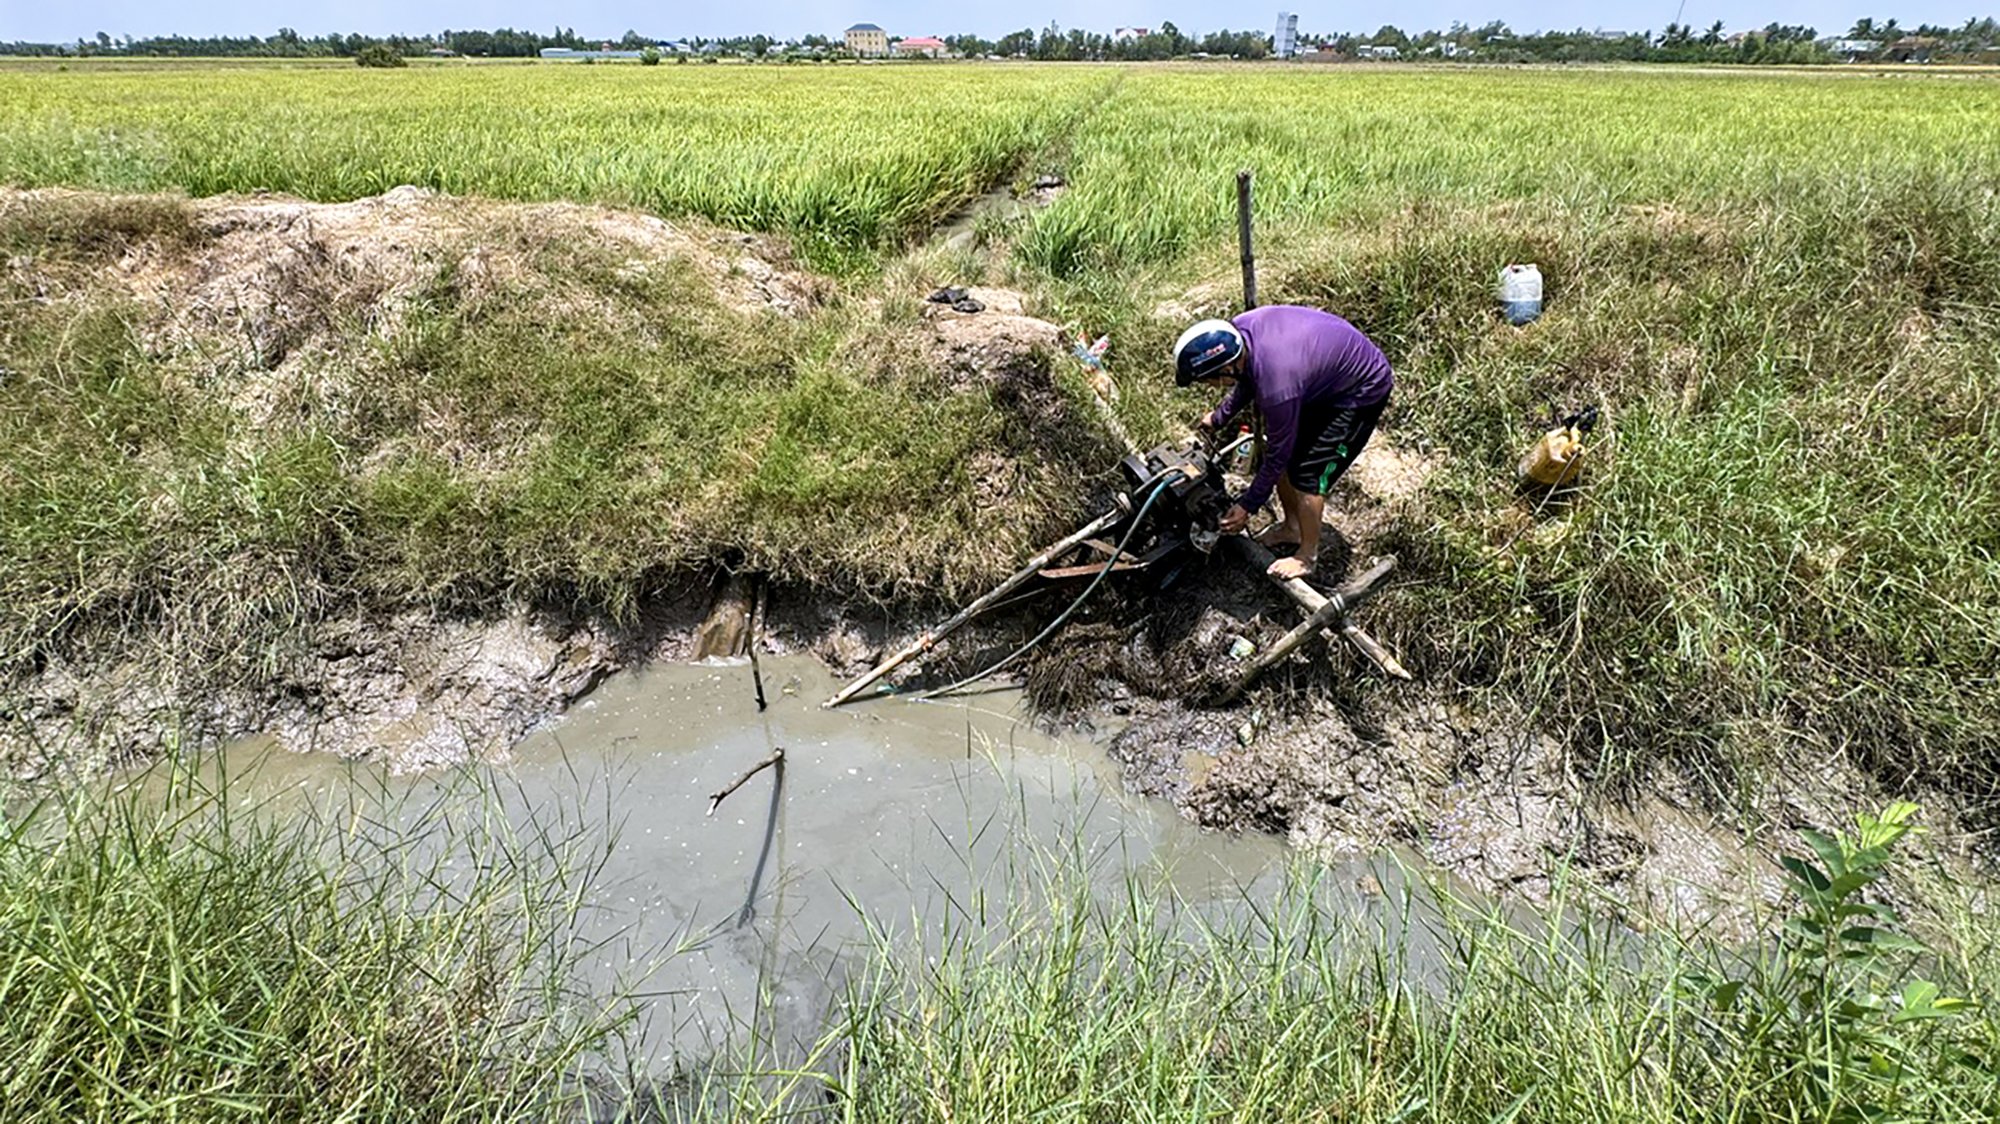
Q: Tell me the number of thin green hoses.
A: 1